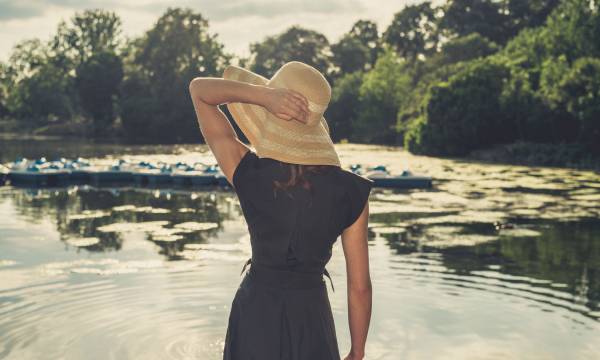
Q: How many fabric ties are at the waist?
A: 2